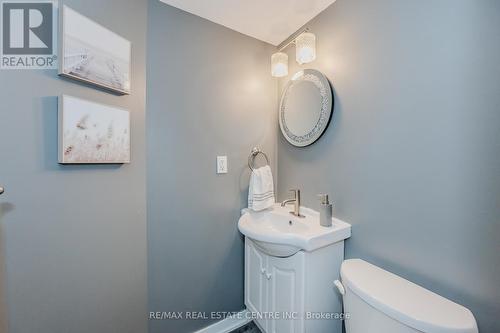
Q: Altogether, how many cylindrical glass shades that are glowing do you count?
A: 2